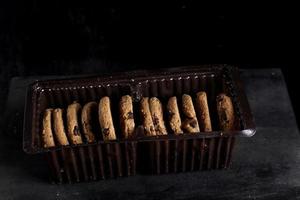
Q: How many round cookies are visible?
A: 12